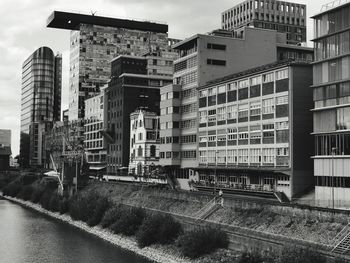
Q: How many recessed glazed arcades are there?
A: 1